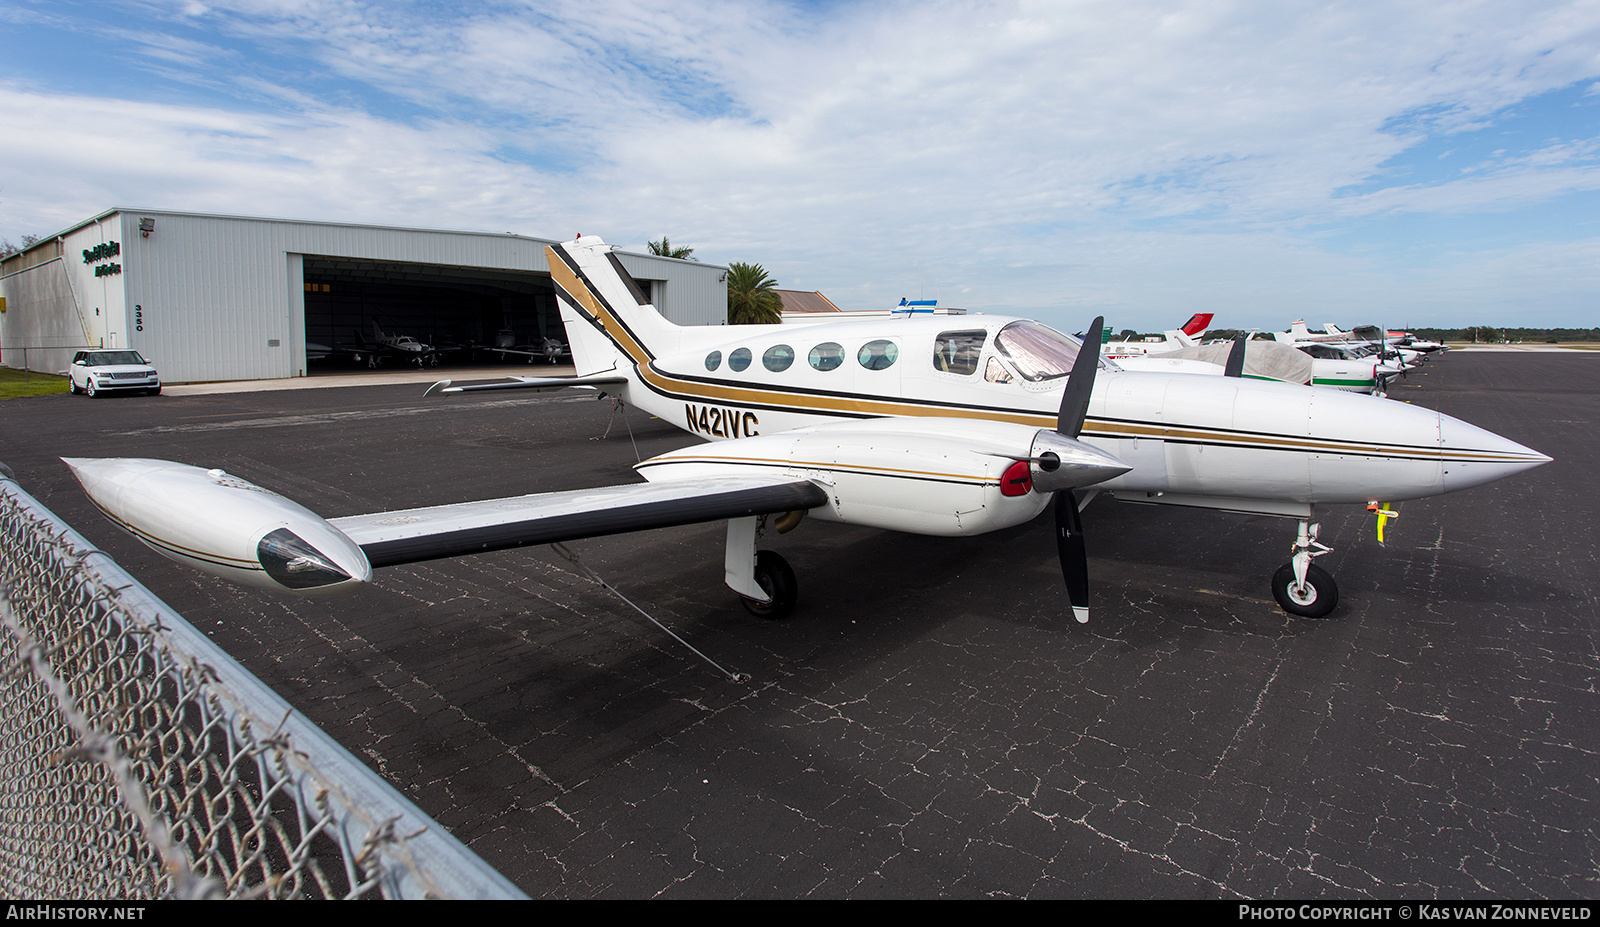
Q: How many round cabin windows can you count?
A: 5